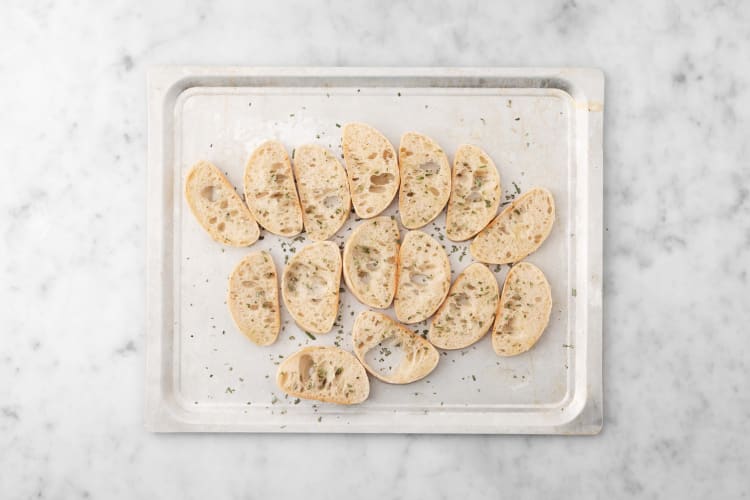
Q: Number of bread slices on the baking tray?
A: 15